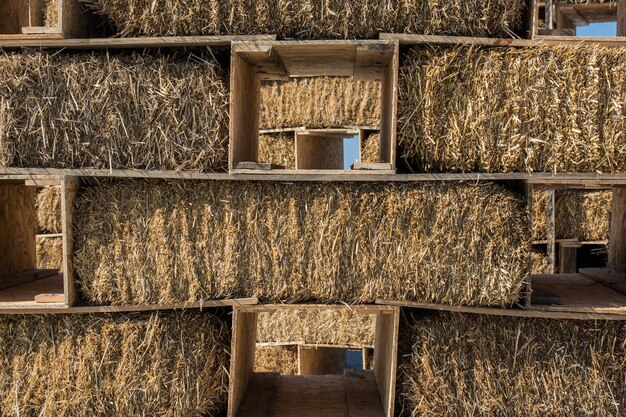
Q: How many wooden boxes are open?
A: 6